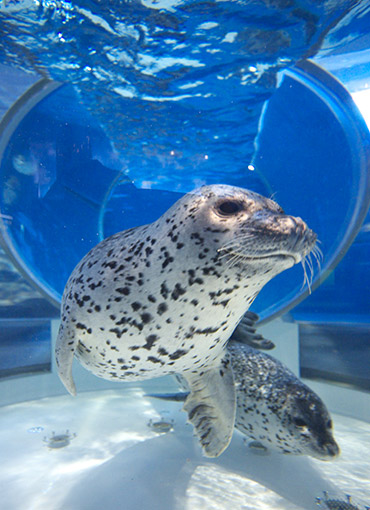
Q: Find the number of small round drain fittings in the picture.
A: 4